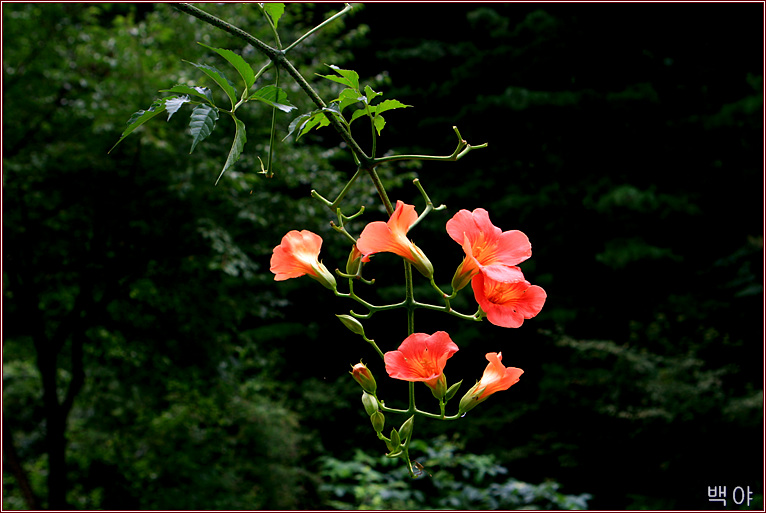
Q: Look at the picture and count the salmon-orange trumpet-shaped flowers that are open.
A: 6